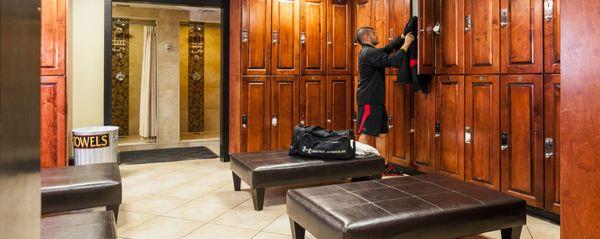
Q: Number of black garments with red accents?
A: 2